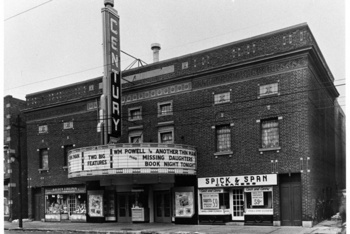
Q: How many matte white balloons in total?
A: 0